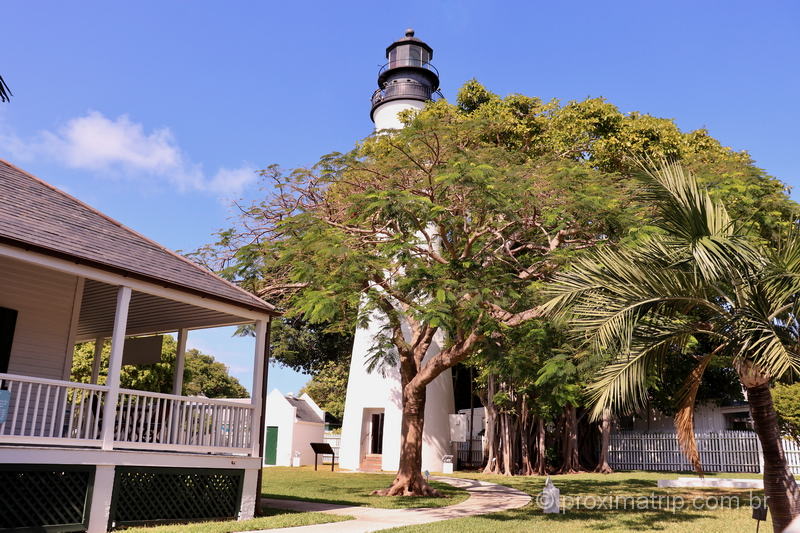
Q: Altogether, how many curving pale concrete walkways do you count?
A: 1